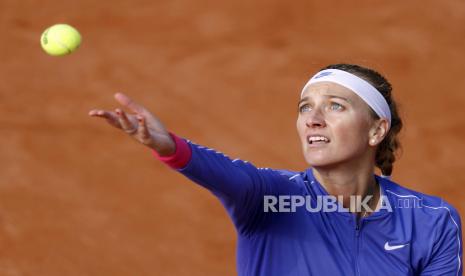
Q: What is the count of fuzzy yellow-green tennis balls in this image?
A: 1